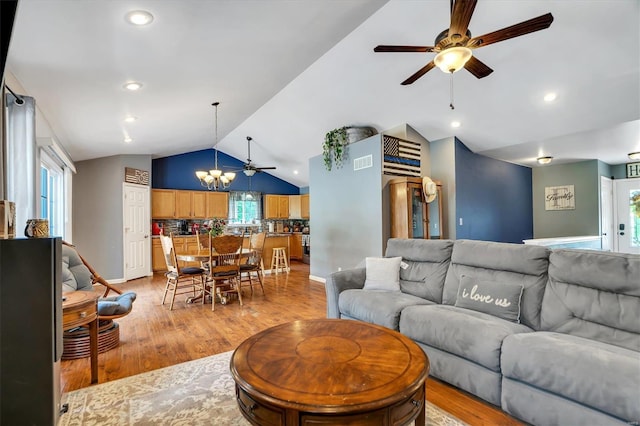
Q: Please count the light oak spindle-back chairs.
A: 4